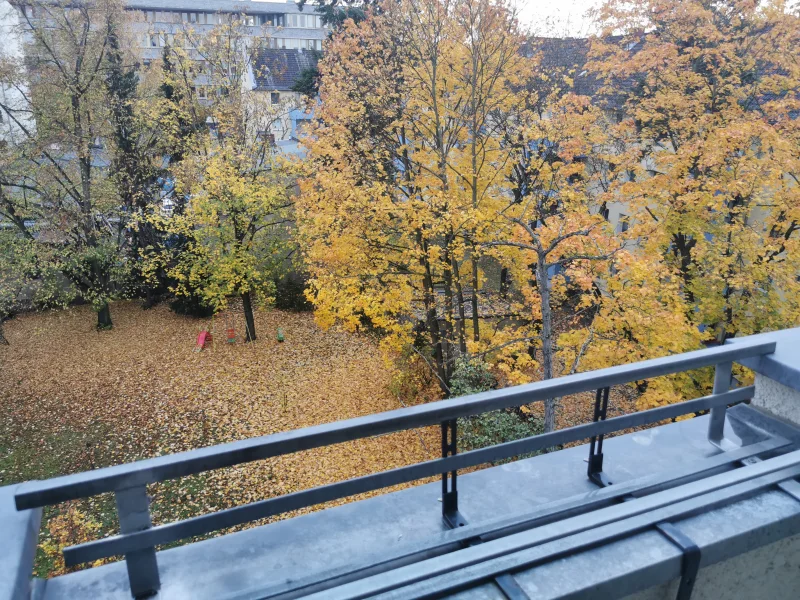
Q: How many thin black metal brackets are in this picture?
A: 2